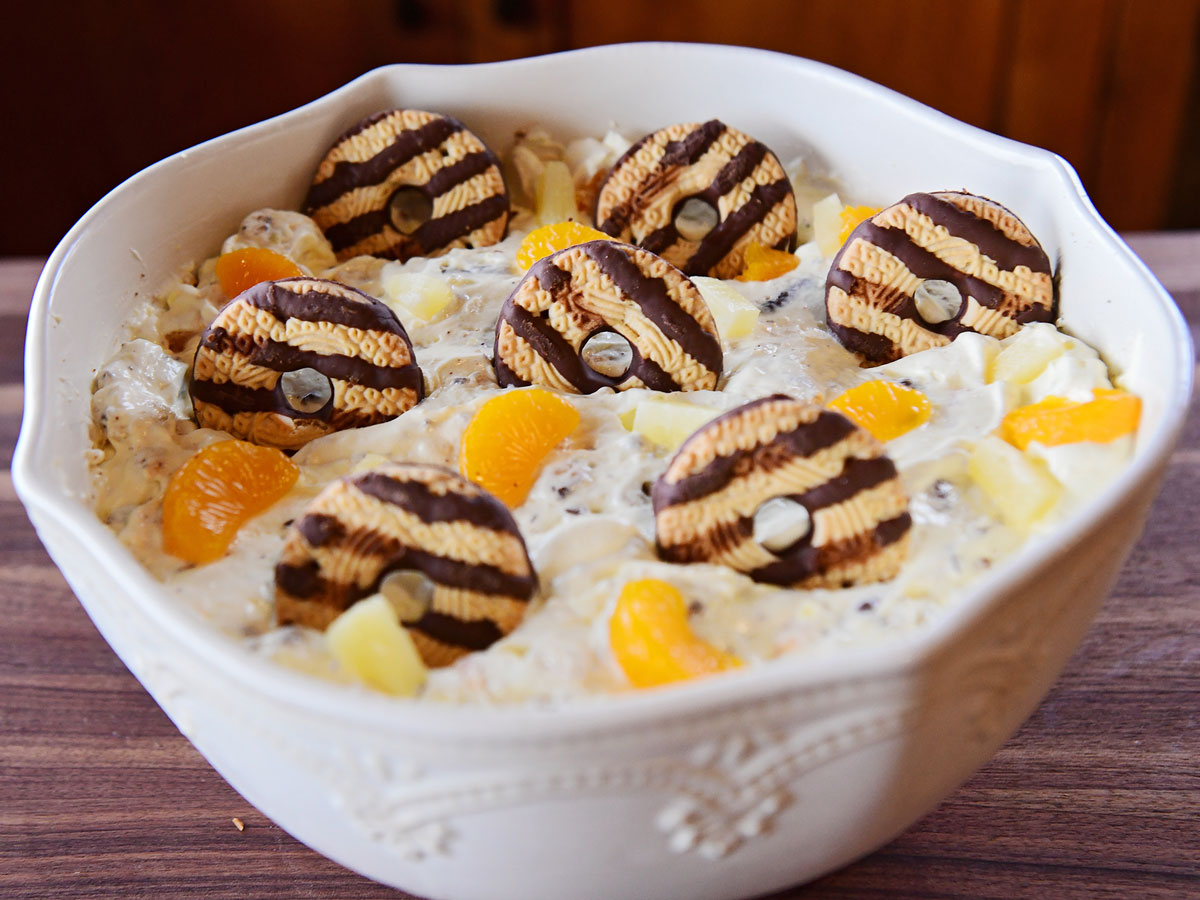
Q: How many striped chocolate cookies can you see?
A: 7